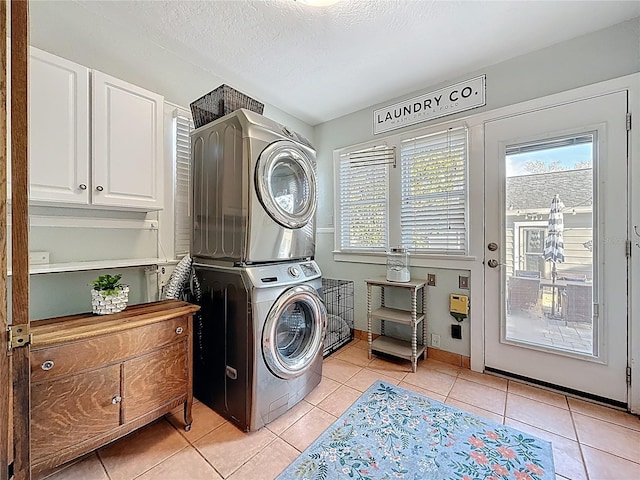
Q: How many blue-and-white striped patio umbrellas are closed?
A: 1